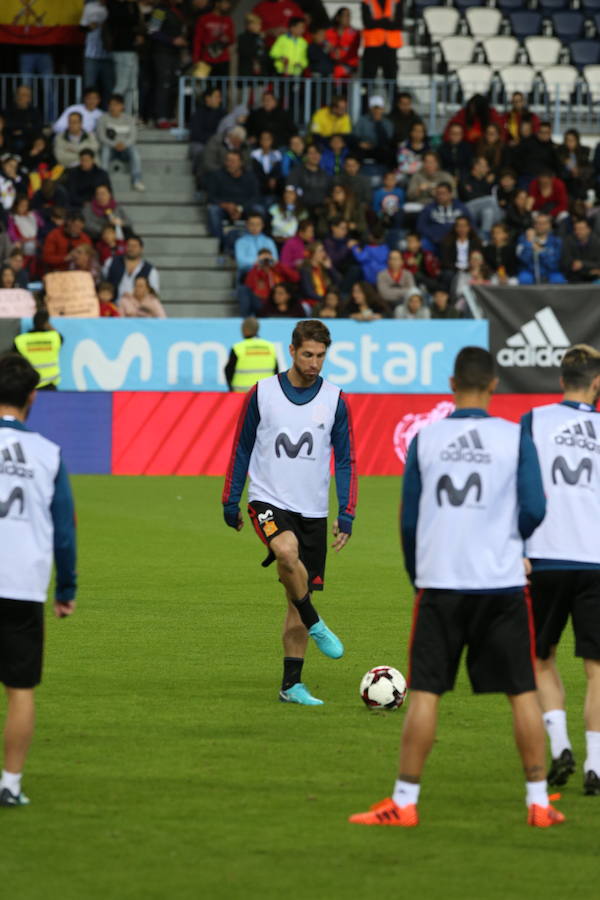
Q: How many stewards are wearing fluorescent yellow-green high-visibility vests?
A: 2